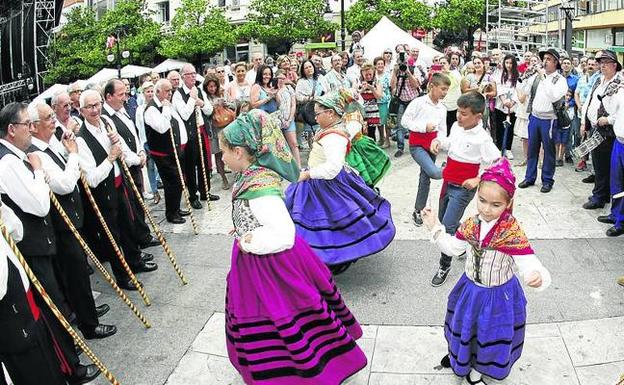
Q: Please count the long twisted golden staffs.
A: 6